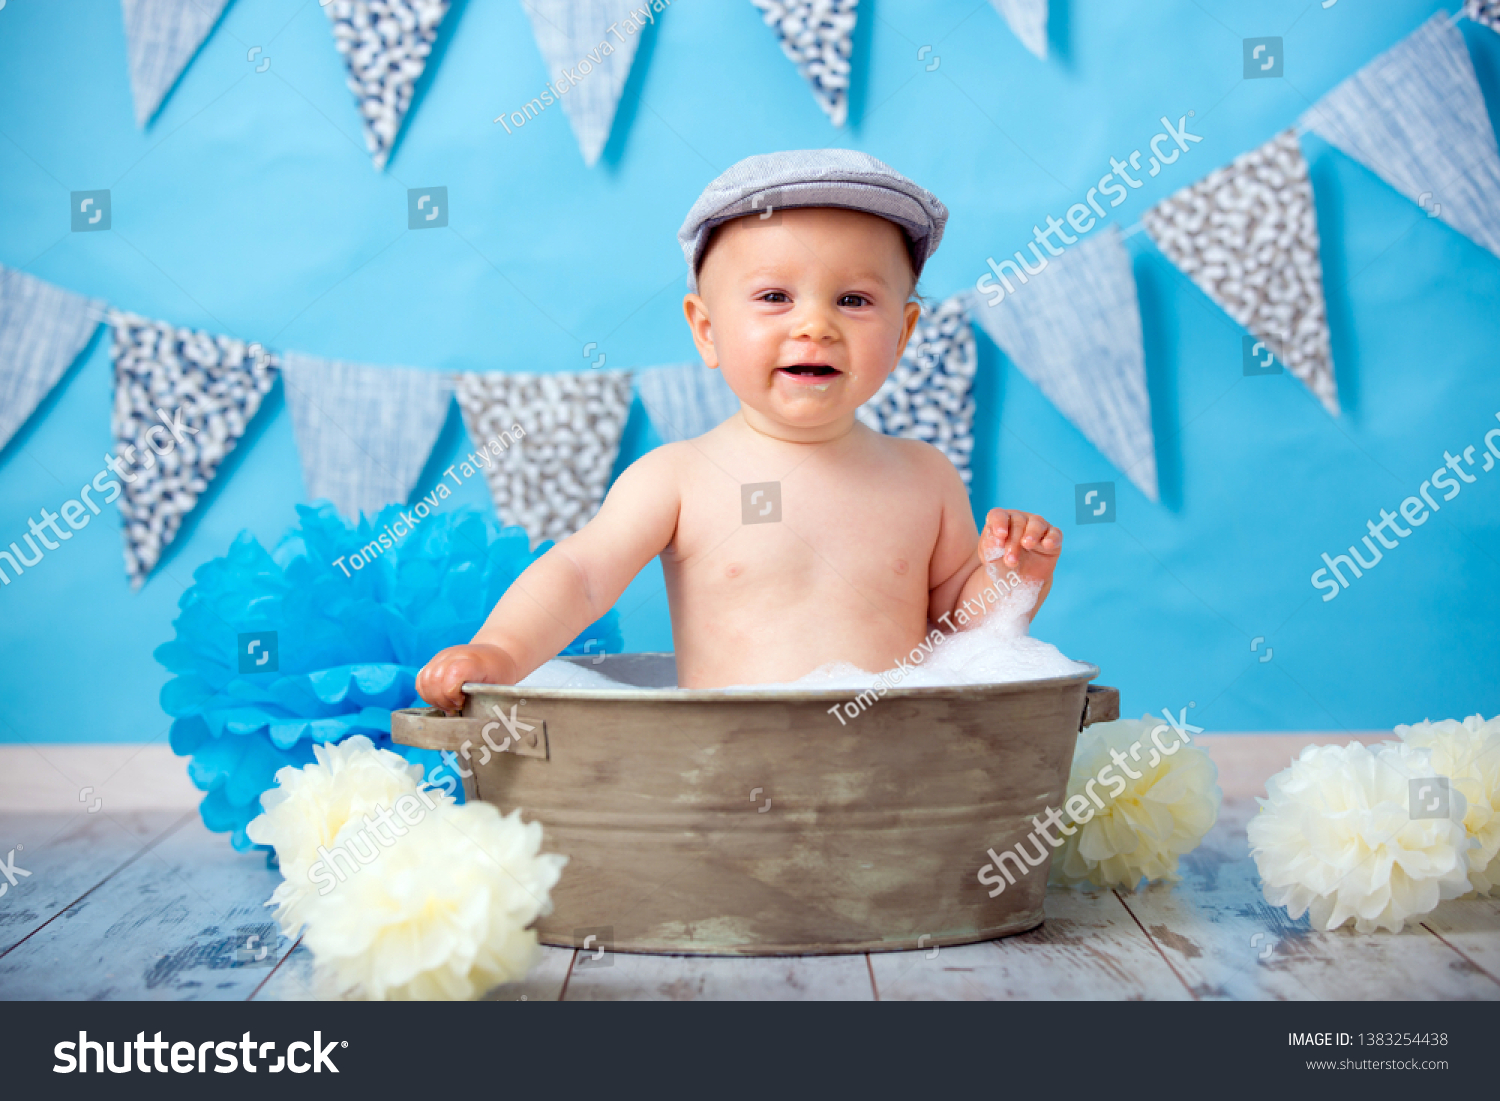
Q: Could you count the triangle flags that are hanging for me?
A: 15